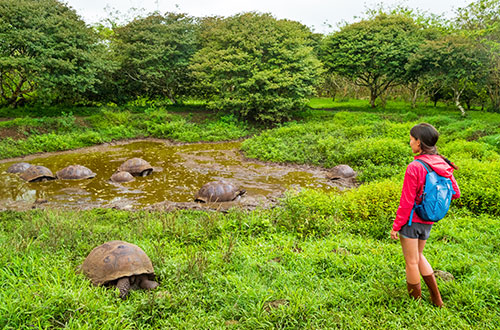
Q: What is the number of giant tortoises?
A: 8